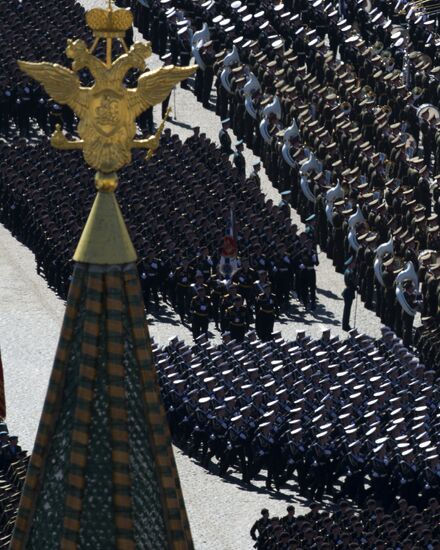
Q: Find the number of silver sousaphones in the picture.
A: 10